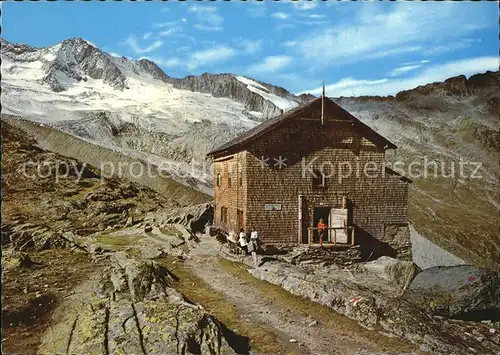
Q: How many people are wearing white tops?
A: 2